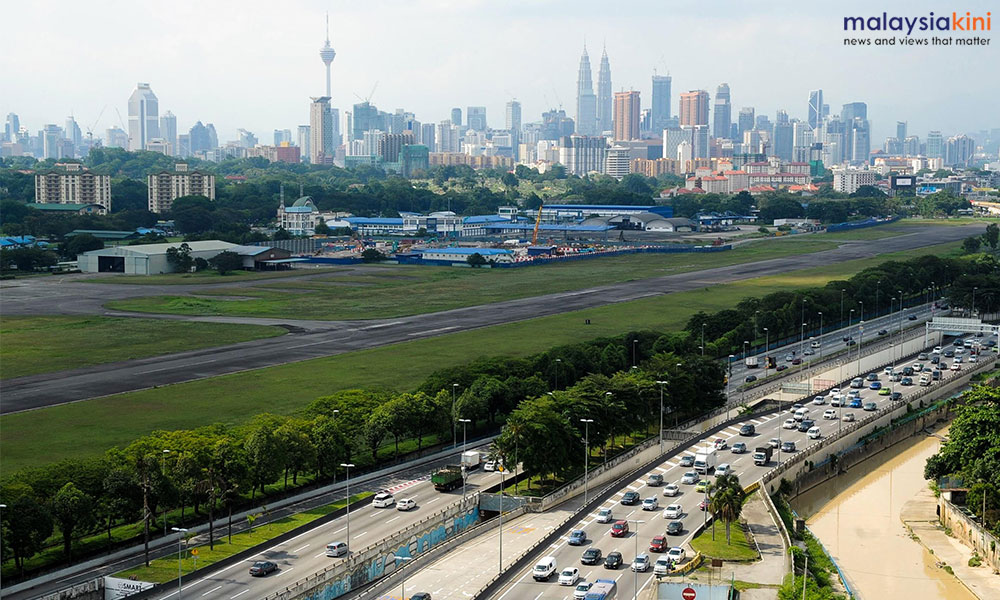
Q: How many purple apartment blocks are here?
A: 0